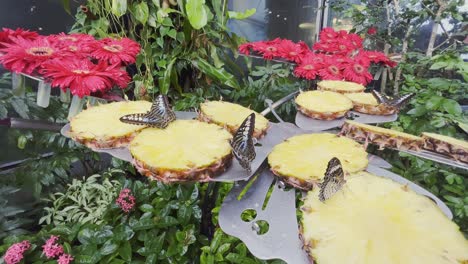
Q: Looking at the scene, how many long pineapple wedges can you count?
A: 2